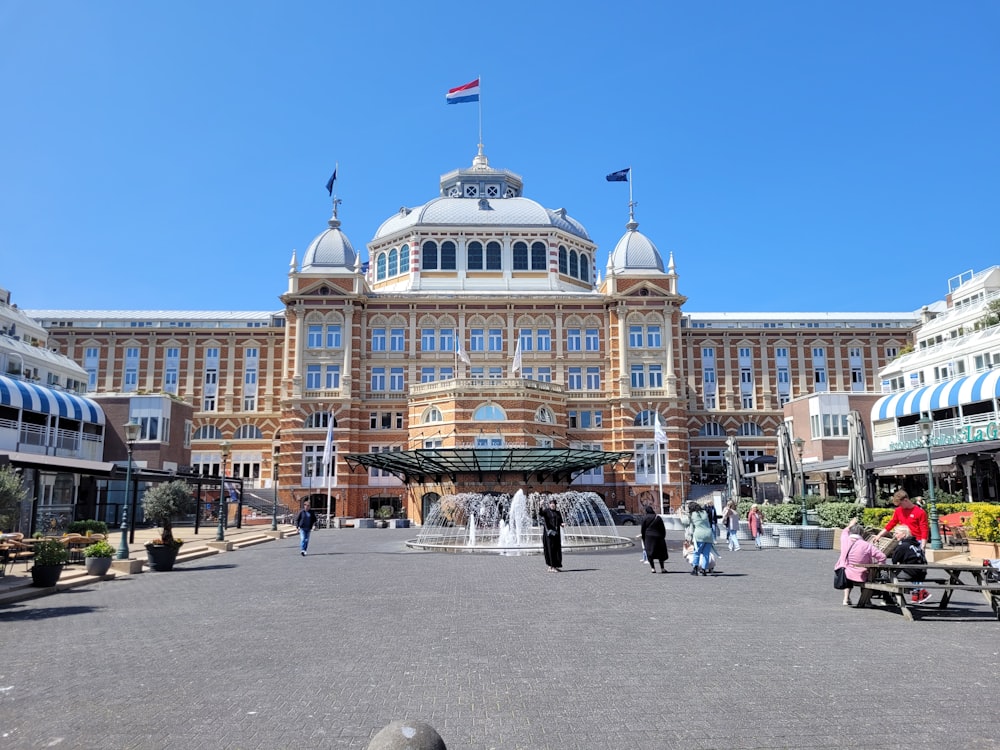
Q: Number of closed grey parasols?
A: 3